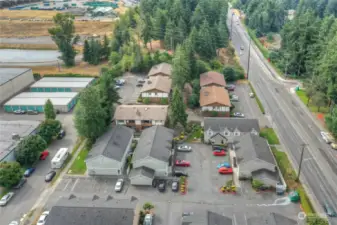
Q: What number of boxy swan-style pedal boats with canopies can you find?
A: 0